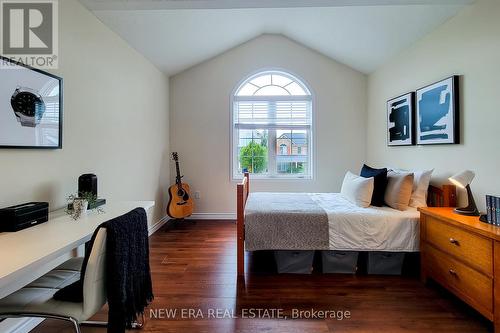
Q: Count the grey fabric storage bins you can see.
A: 3